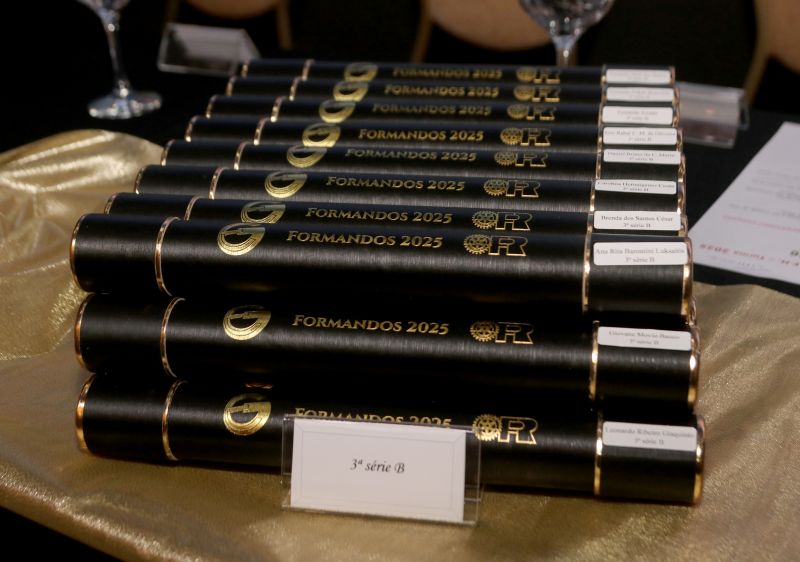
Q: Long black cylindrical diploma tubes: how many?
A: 10